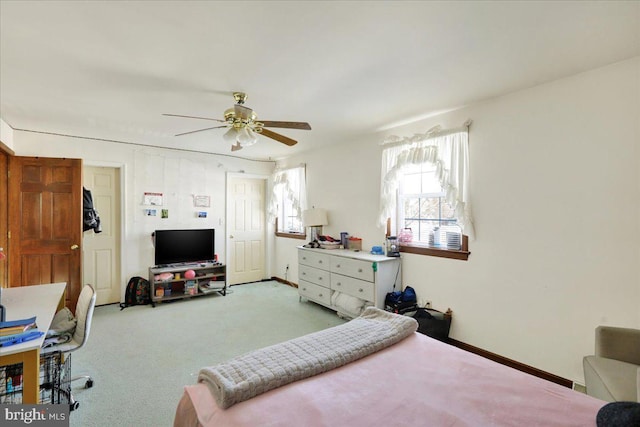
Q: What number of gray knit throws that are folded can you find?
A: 1